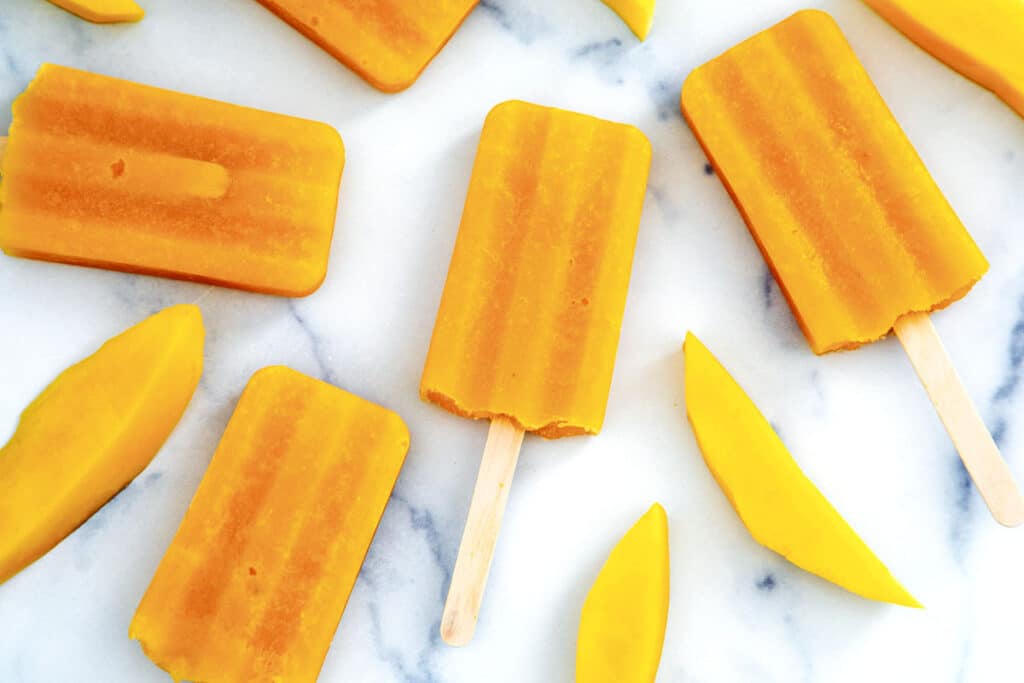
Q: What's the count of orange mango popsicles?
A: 5